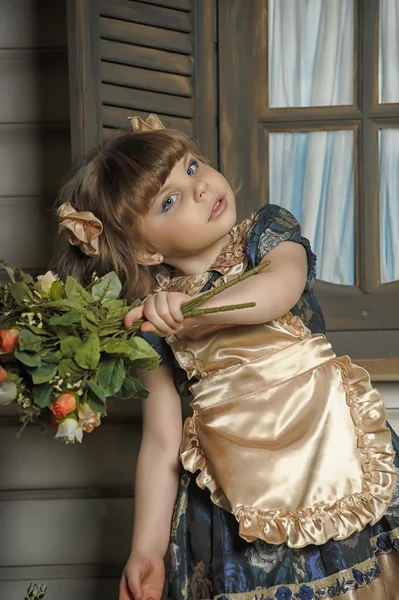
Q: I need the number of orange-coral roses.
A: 3